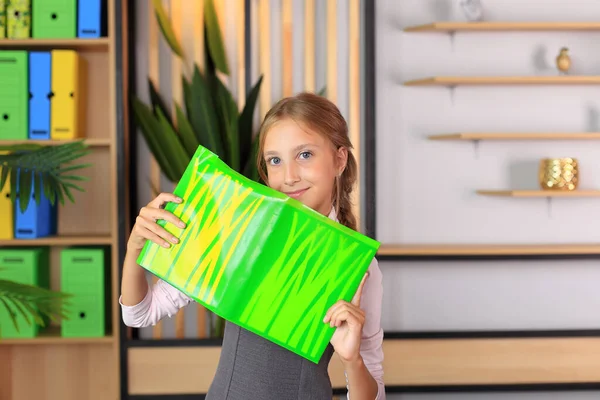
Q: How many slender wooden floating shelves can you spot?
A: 4